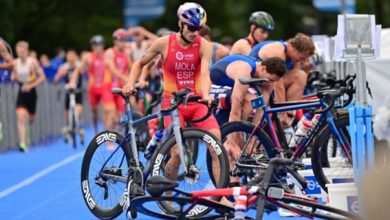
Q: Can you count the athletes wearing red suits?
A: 3